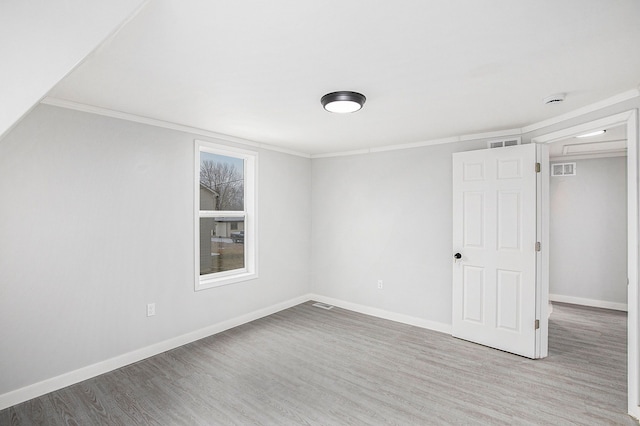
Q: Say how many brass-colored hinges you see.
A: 3